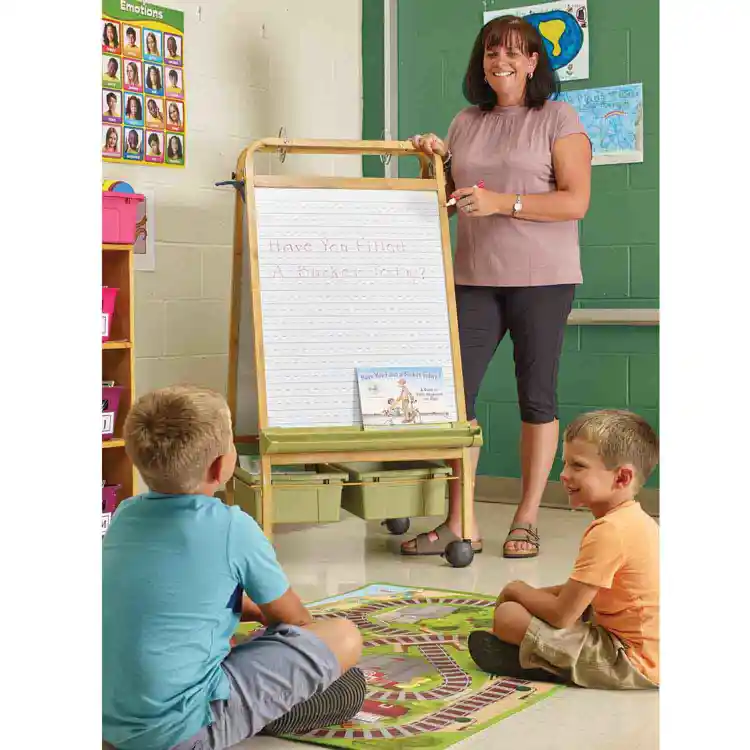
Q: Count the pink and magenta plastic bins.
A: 4